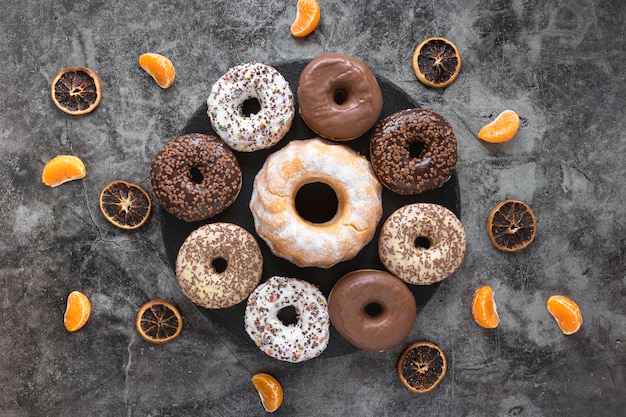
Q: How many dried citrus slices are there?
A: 6